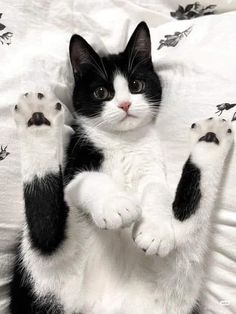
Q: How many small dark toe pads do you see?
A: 8